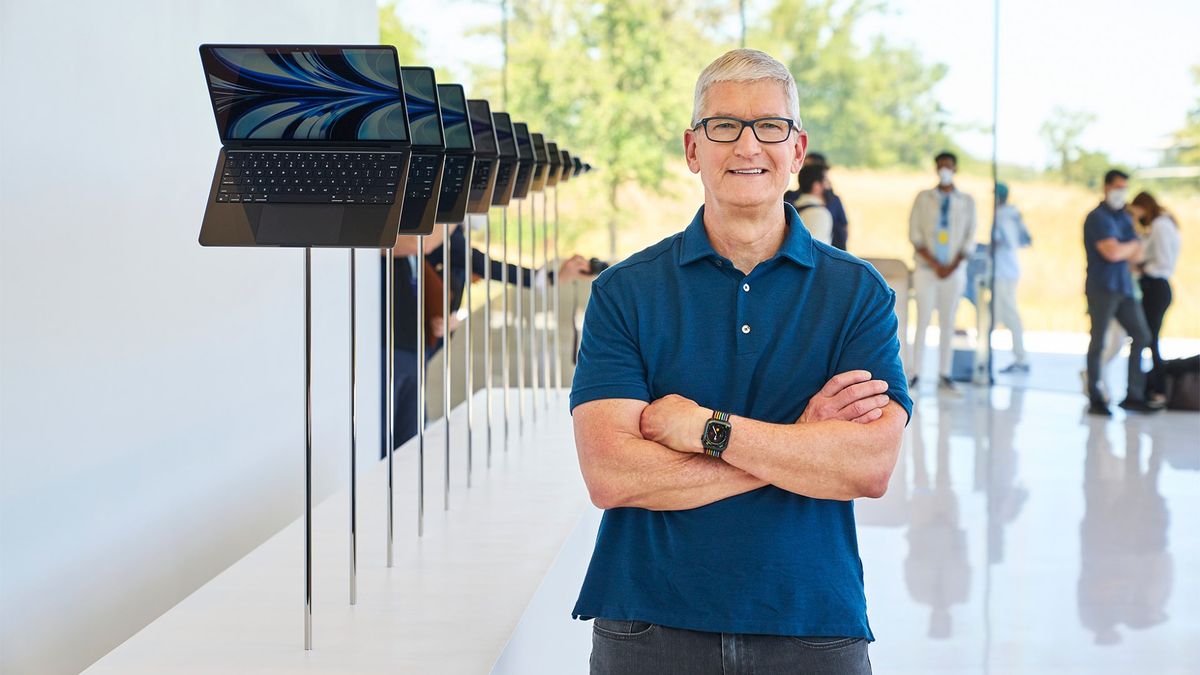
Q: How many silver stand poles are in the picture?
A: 12